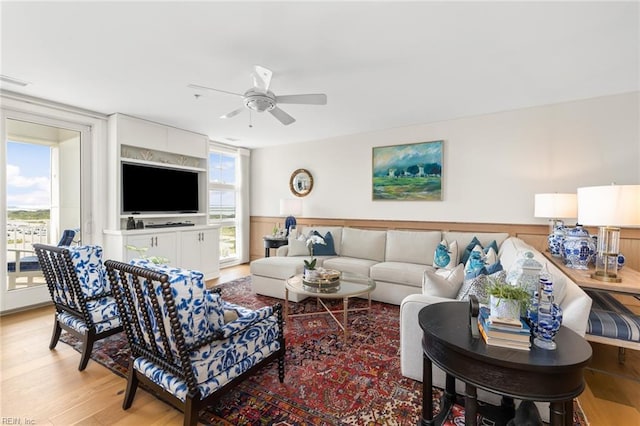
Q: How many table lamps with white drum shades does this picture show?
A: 3